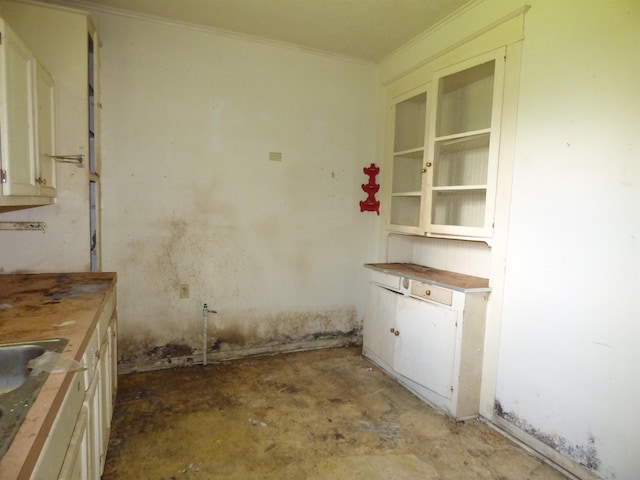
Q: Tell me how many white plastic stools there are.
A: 0